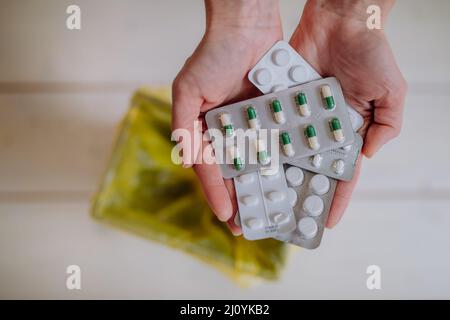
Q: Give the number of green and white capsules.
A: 10